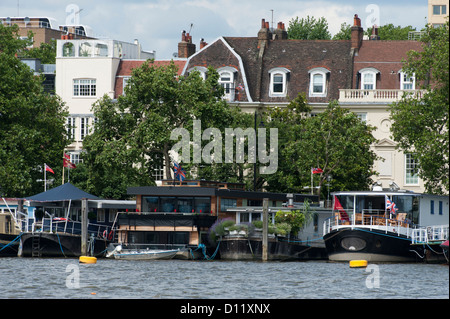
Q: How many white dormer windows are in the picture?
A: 6